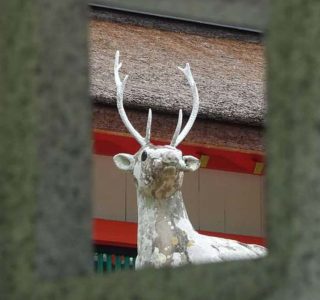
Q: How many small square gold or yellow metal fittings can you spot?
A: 2